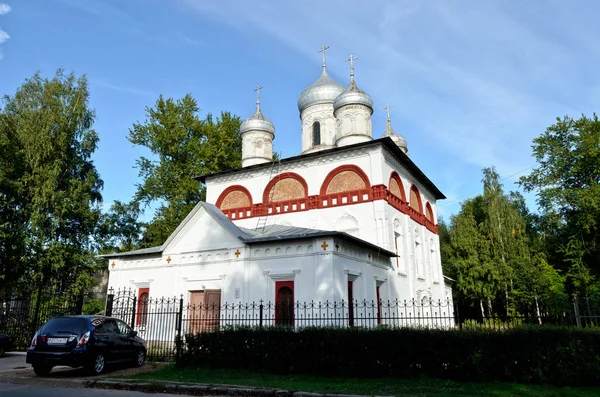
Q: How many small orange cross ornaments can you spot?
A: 6